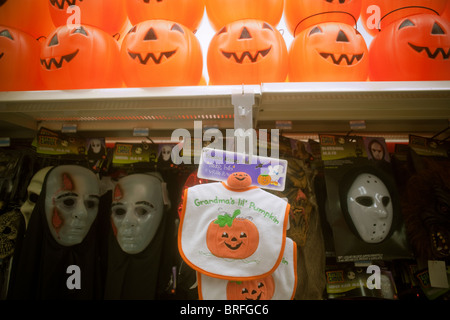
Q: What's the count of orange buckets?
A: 12